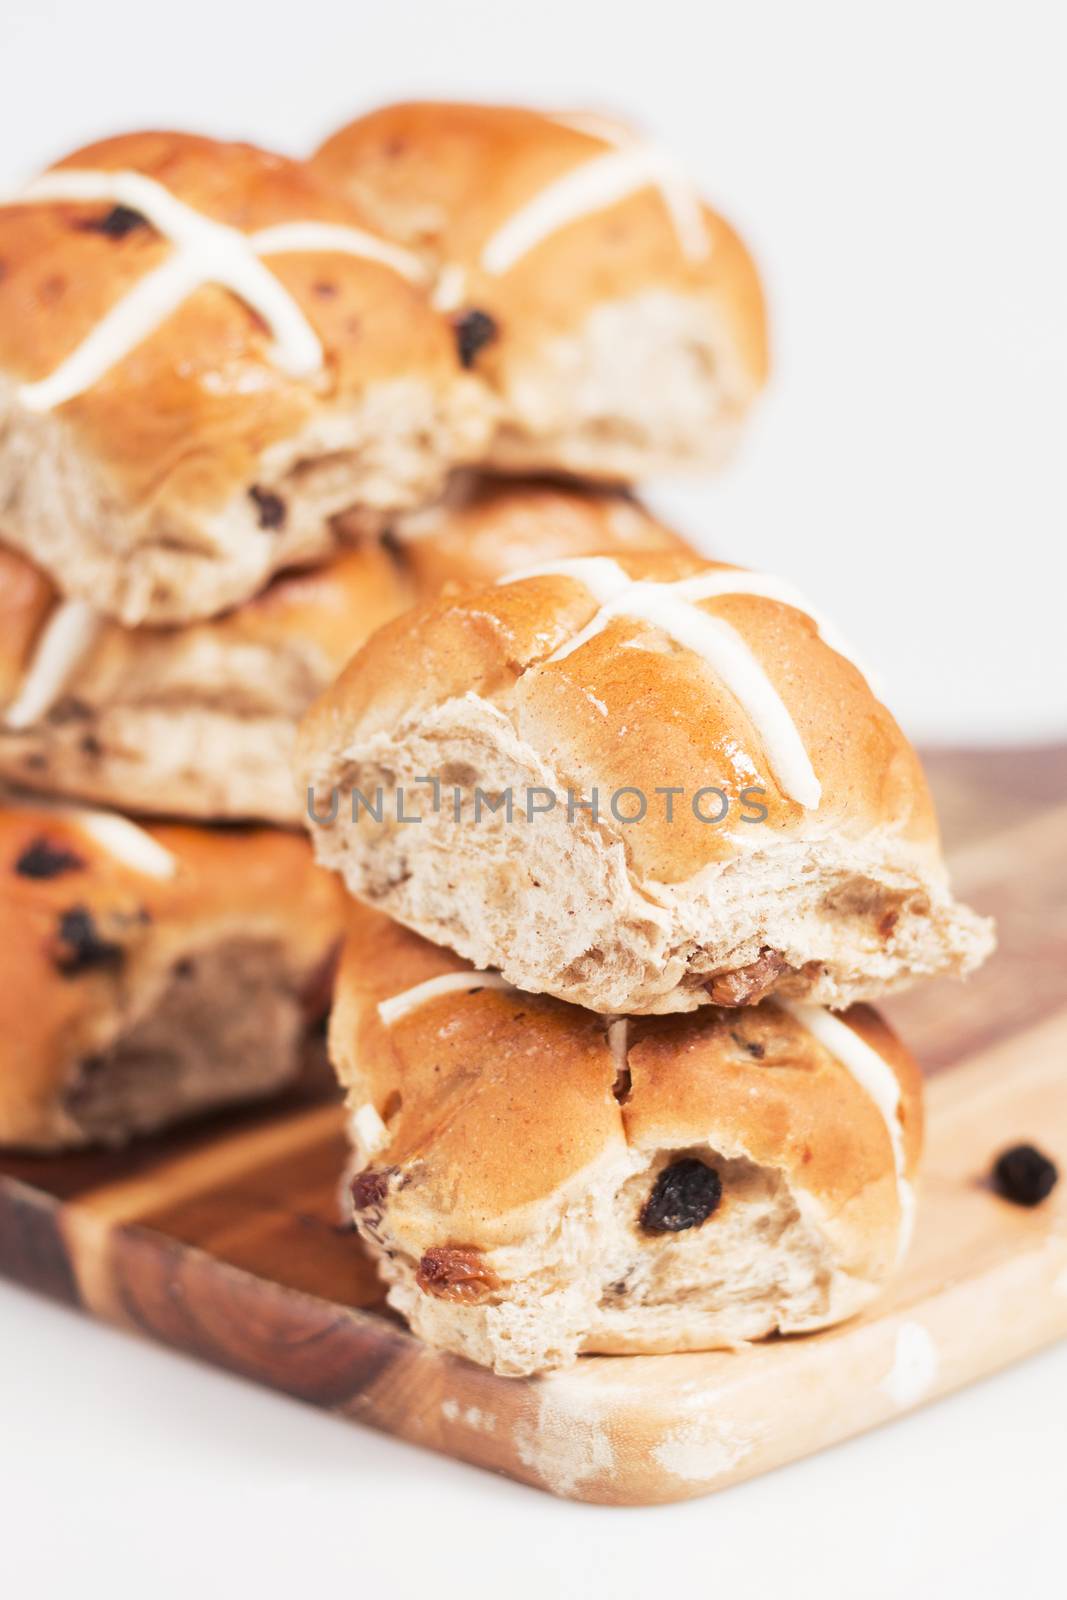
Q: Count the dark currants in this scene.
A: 7